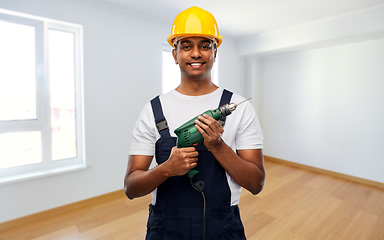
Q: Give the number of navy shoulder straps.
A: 2